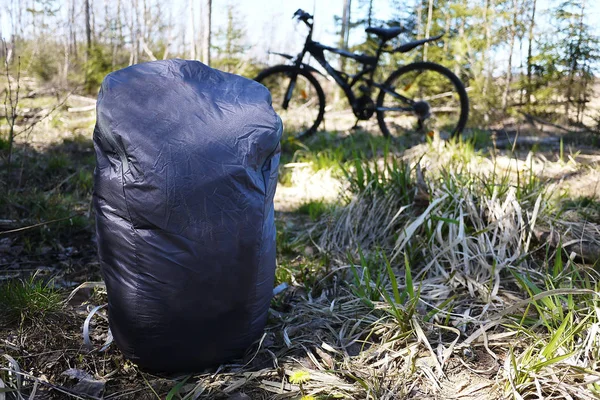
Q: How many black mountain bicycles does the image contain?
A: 1